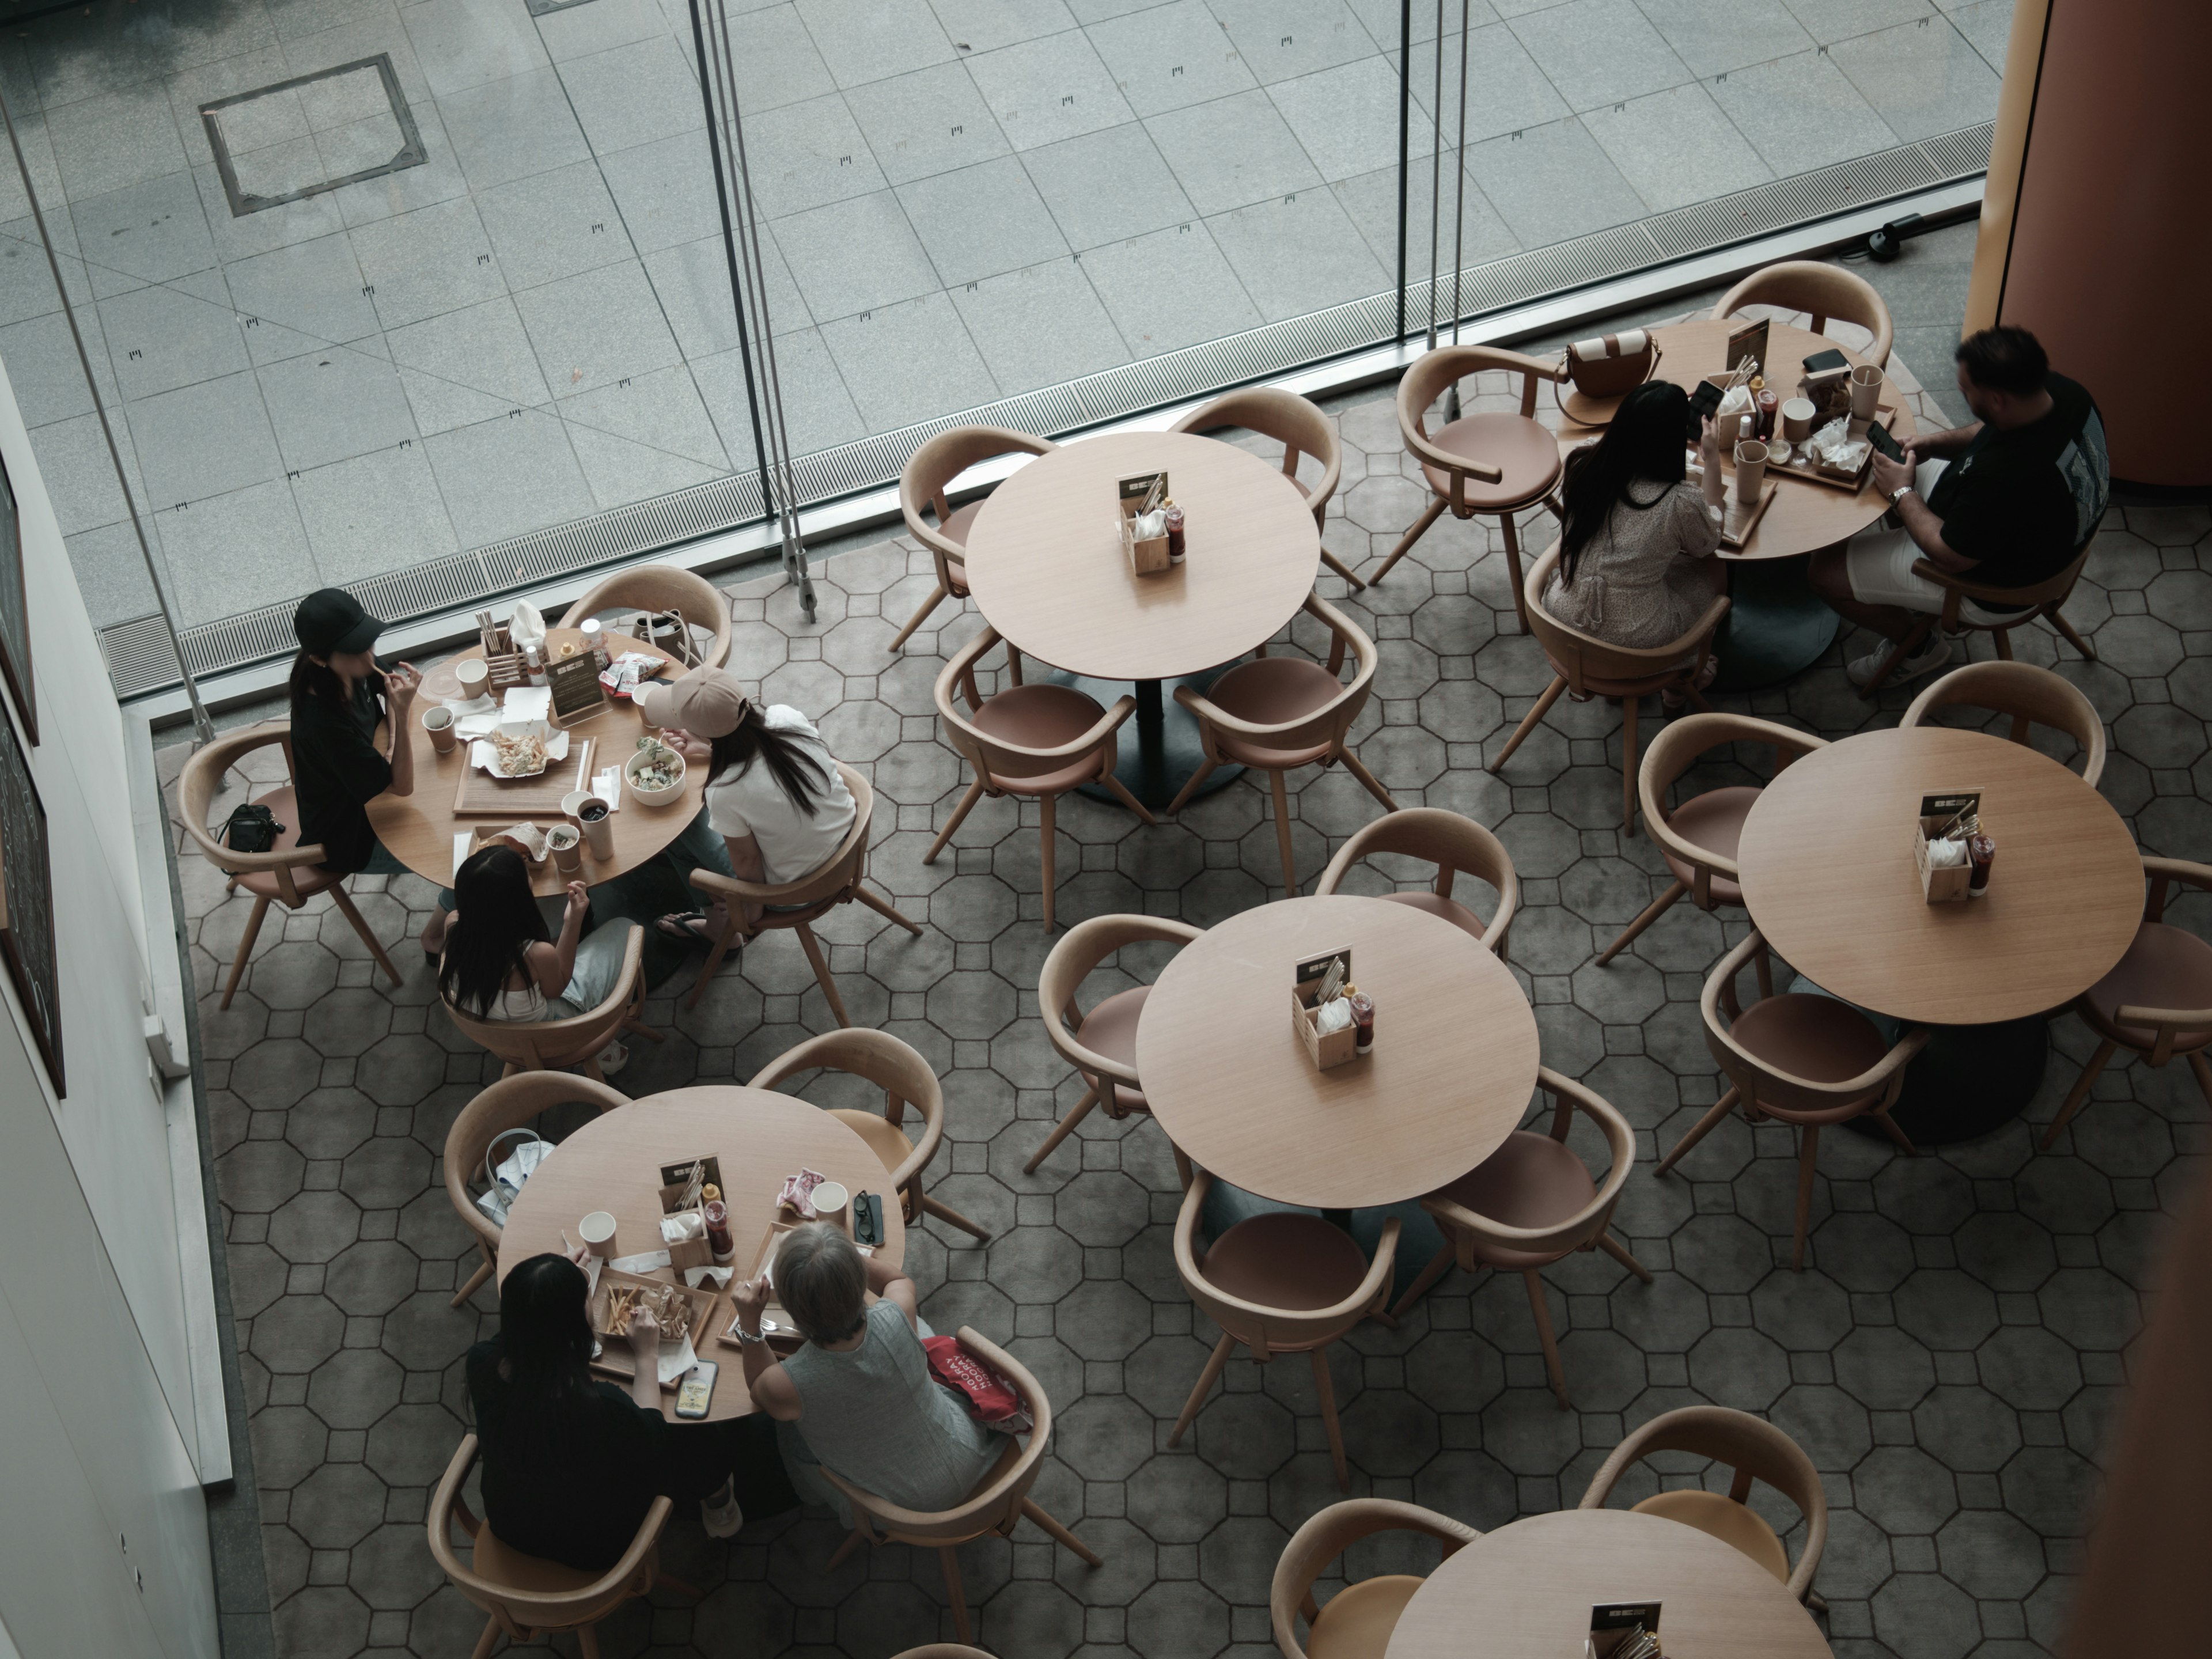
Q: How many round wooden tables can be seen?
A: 7